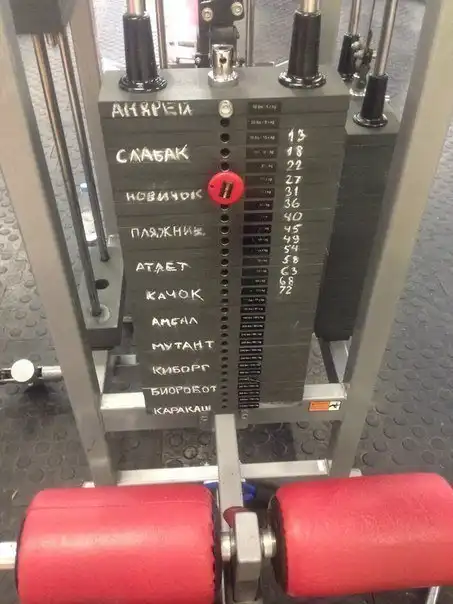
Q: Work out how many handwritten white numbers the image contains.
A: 14